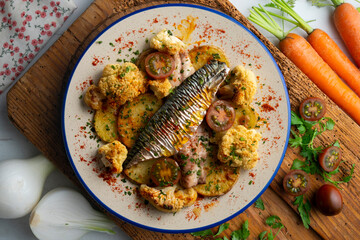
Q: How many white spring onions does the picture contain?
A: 2